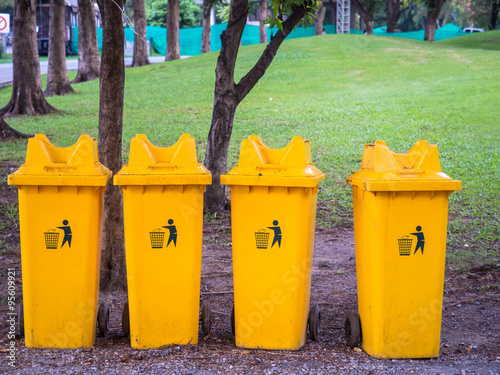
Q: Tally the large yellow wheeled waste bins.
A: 4